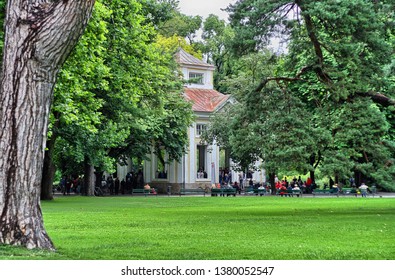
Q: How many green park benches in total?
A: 7